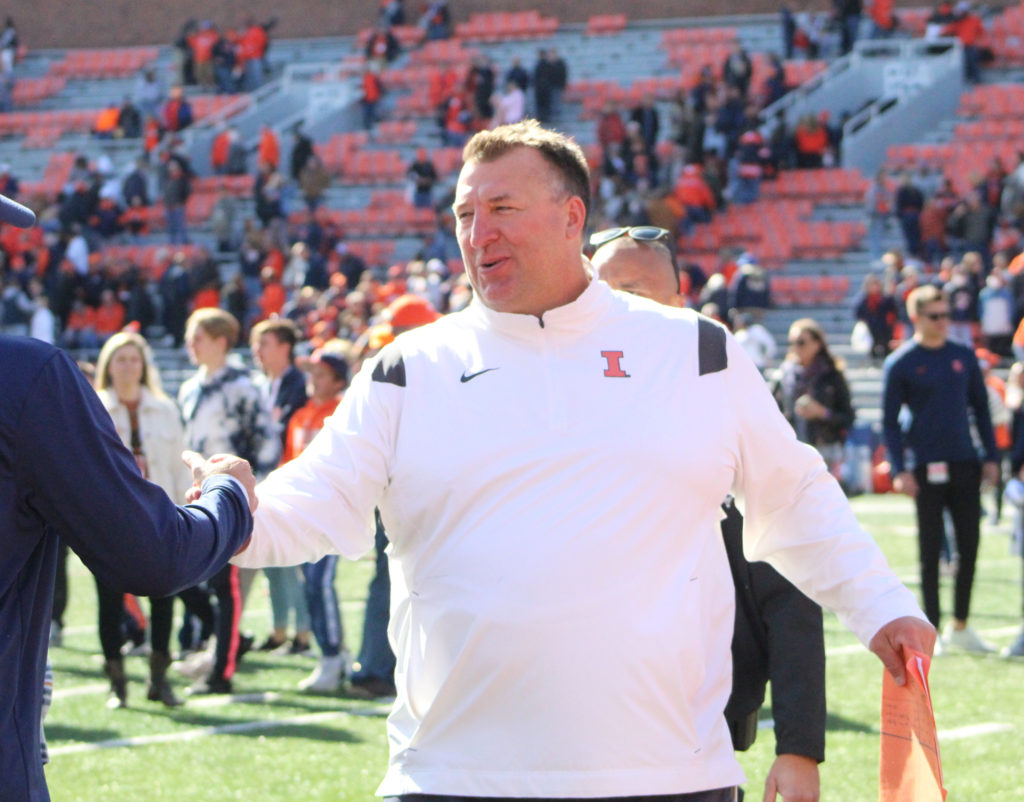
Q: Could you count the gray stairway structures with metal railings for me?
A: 2